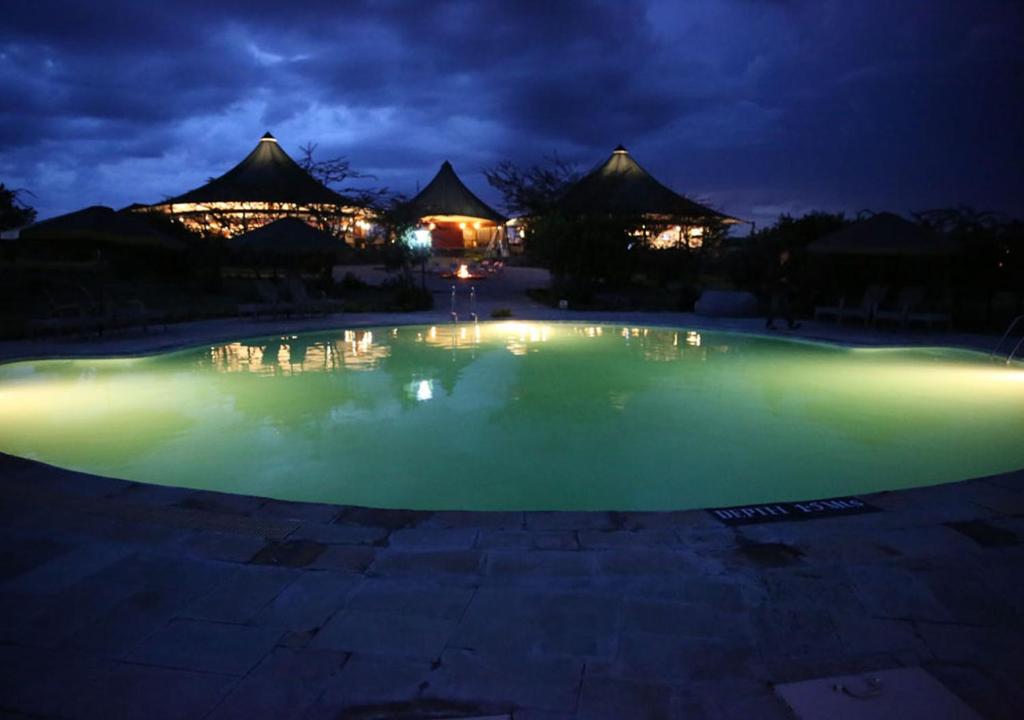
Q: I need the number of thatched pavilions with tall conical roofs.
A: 3